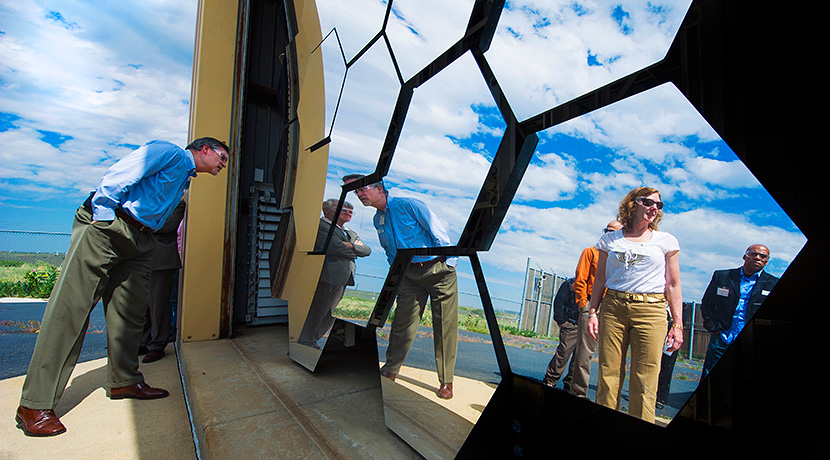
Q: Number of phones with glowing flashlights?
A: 0